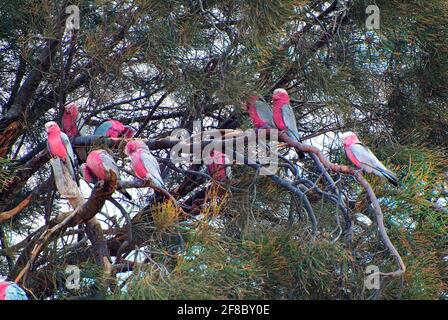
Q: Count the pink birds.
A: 10